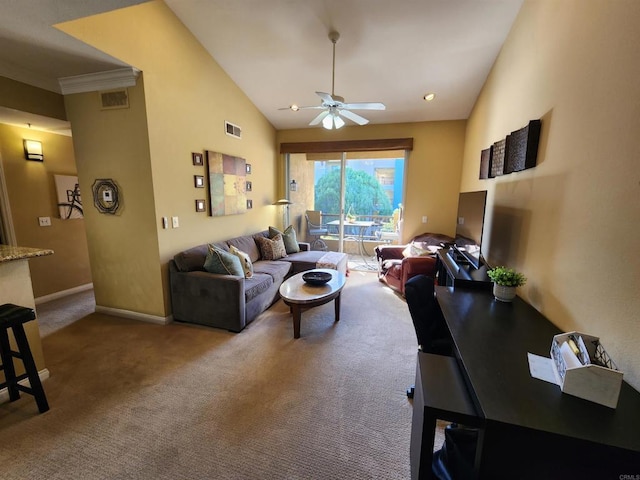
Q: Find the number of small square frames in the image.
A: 6